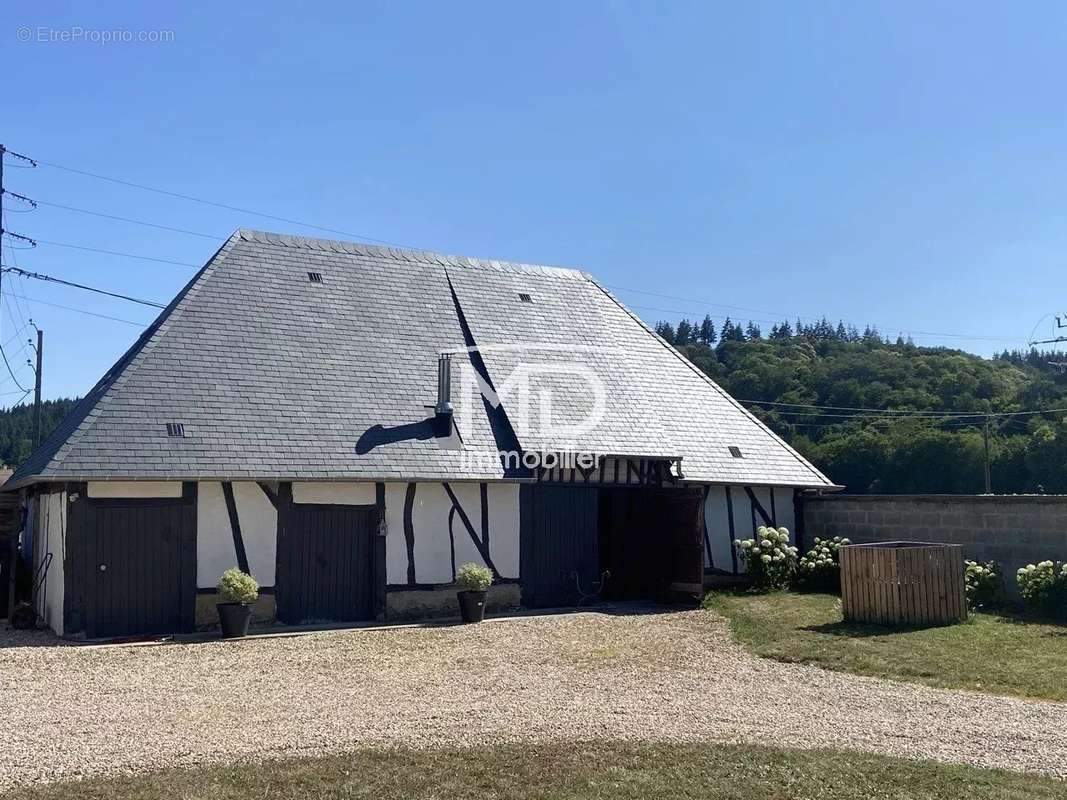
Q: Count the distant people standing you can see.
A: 0